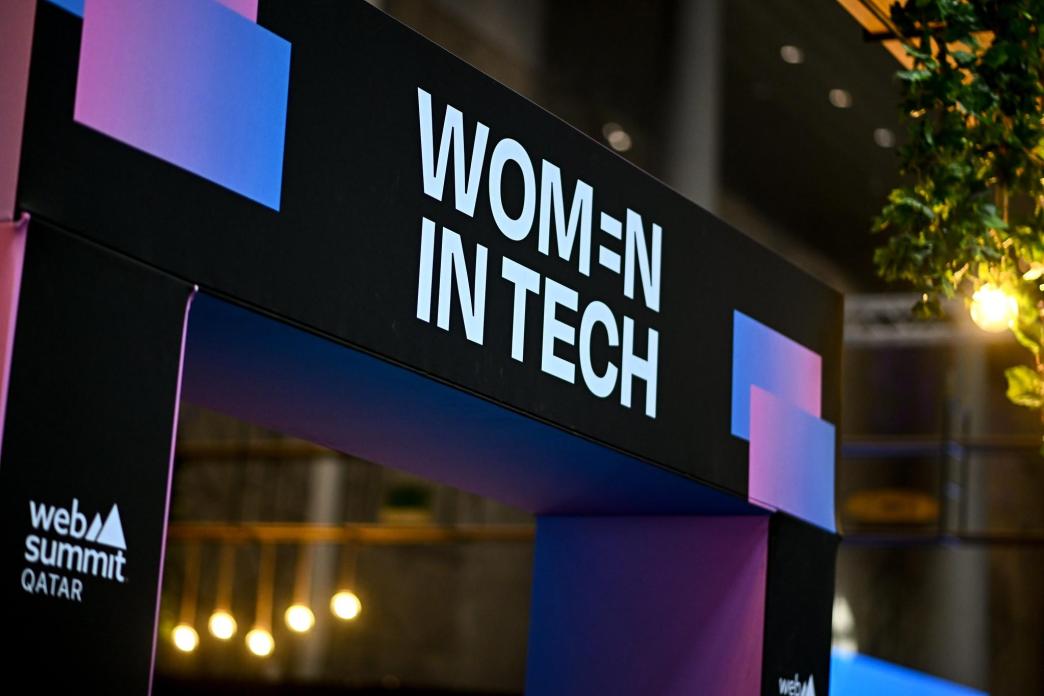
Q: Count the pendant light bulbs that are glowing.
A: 6